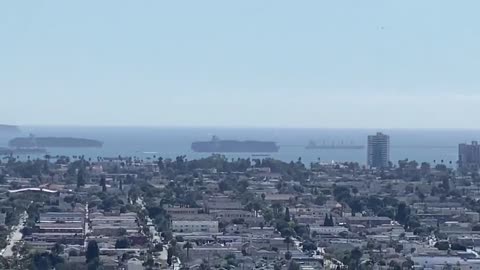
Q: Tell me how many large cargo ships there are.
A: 3